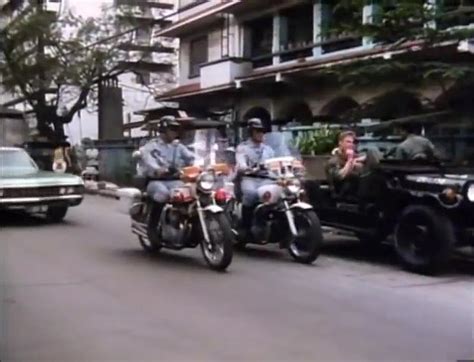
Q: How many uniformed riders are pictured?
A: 2